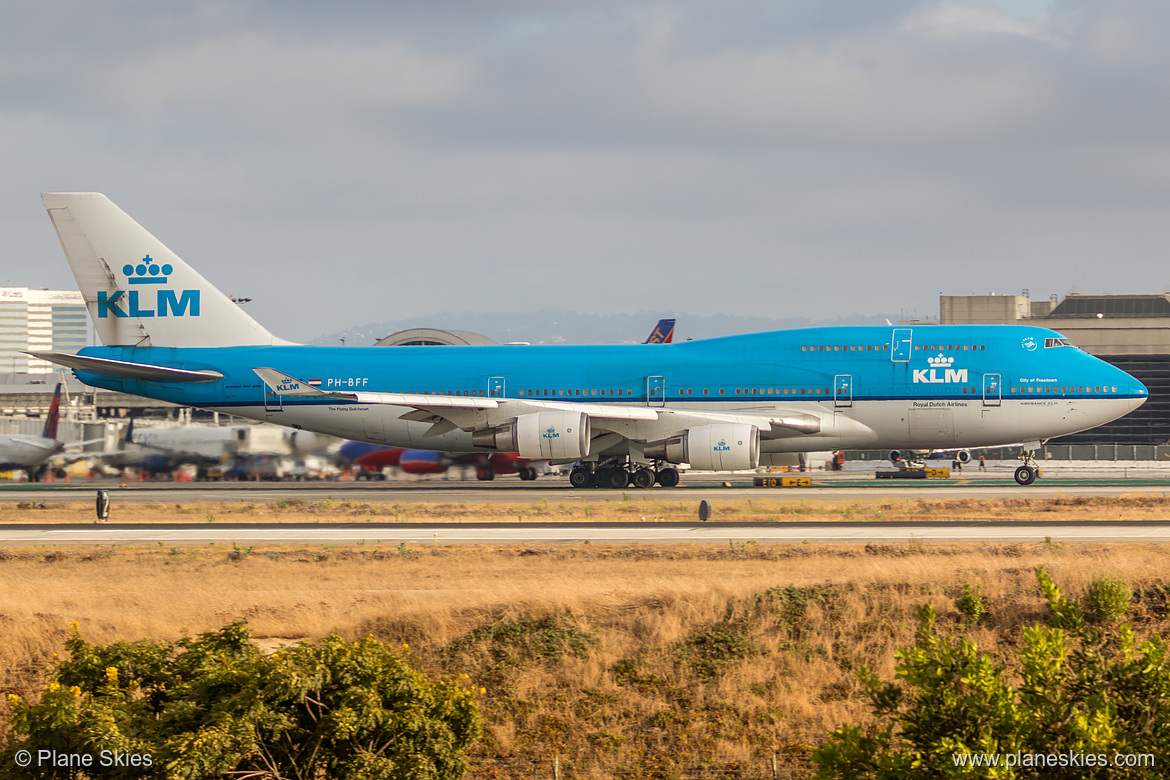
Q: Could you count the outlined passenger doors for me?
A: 6